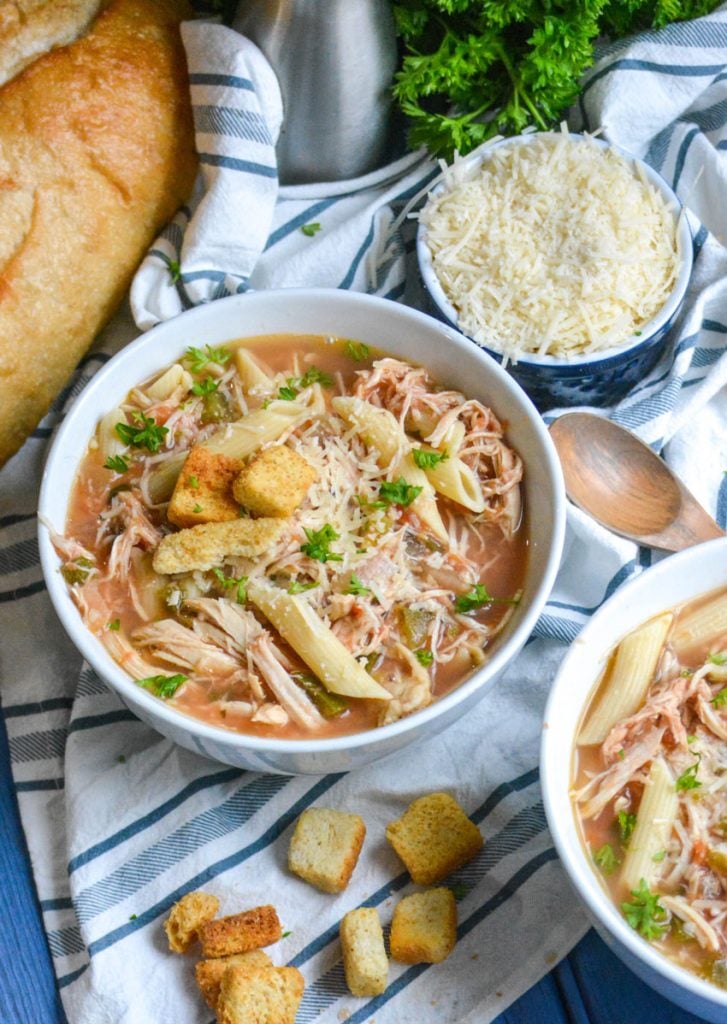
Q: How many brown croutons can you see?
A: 11